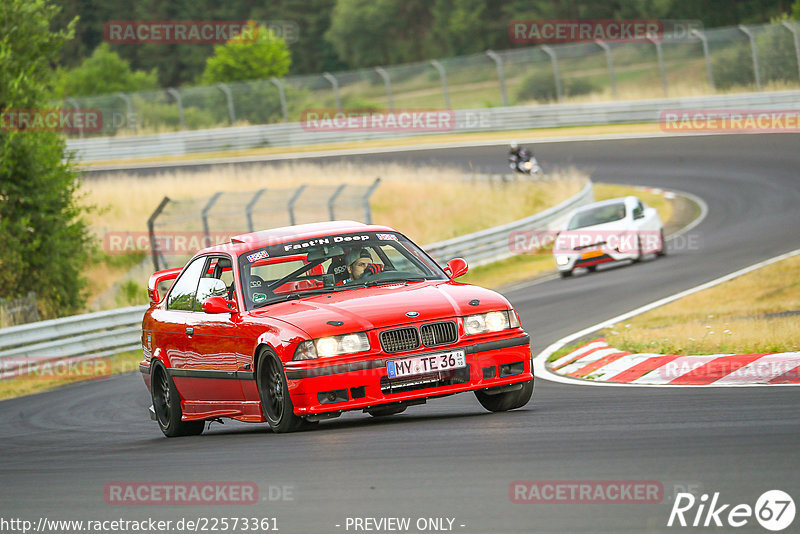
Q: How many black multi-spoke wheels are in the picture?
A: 2